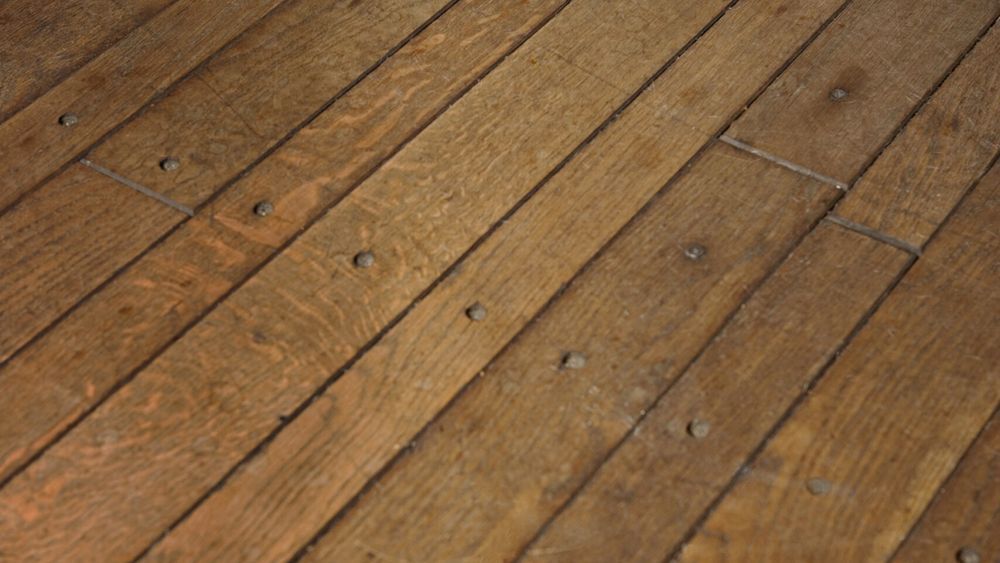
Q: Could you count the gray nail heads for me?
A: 11